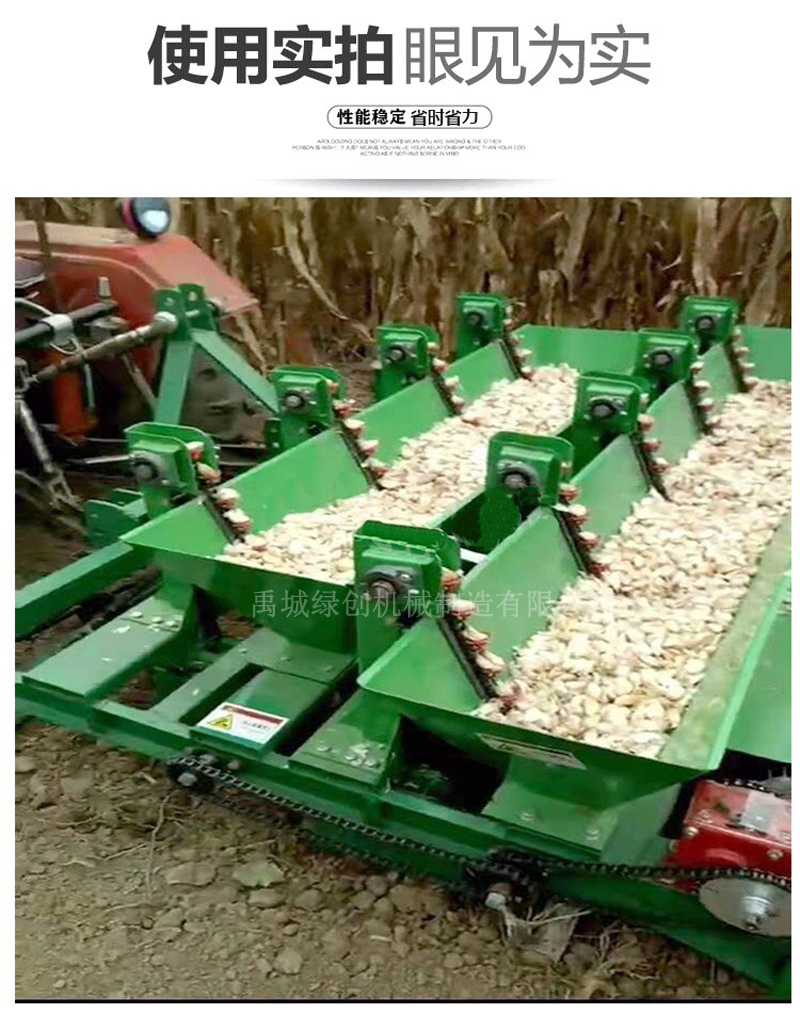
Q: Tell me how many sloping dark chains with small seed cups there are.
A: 9